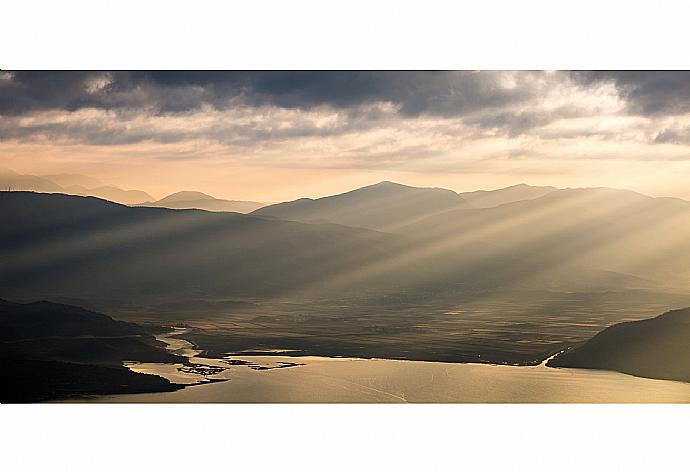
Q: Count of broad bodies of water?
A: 1